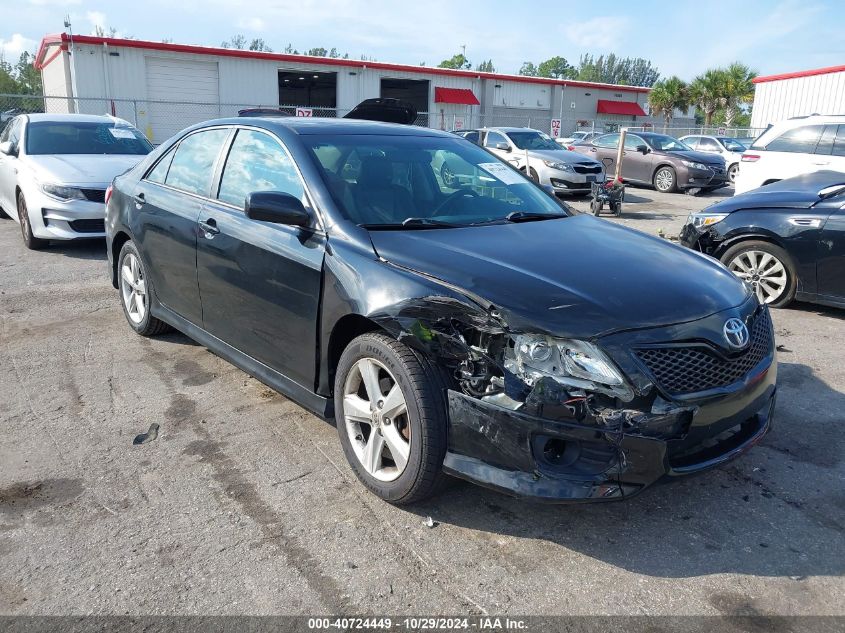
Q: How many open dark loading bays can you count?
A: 2